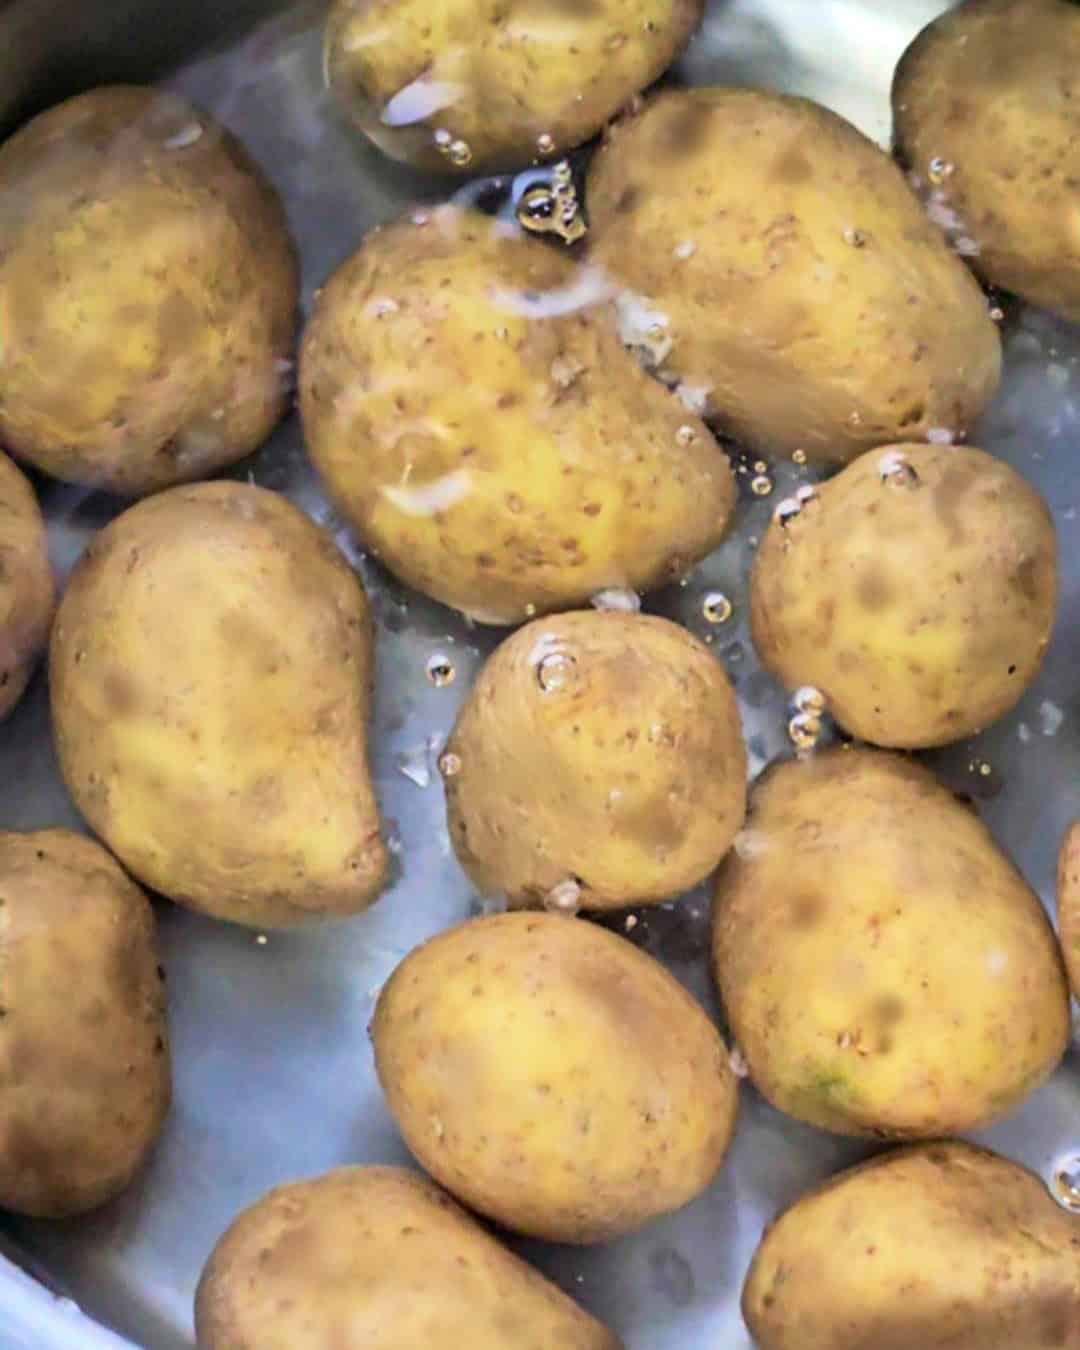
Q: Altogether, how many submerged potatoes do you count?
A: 15